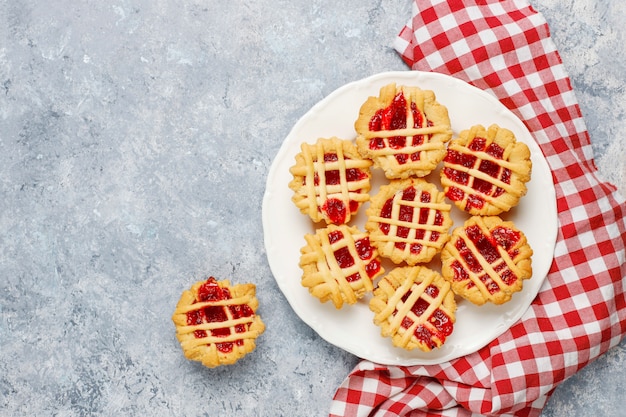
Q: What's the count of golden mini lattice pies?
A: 8